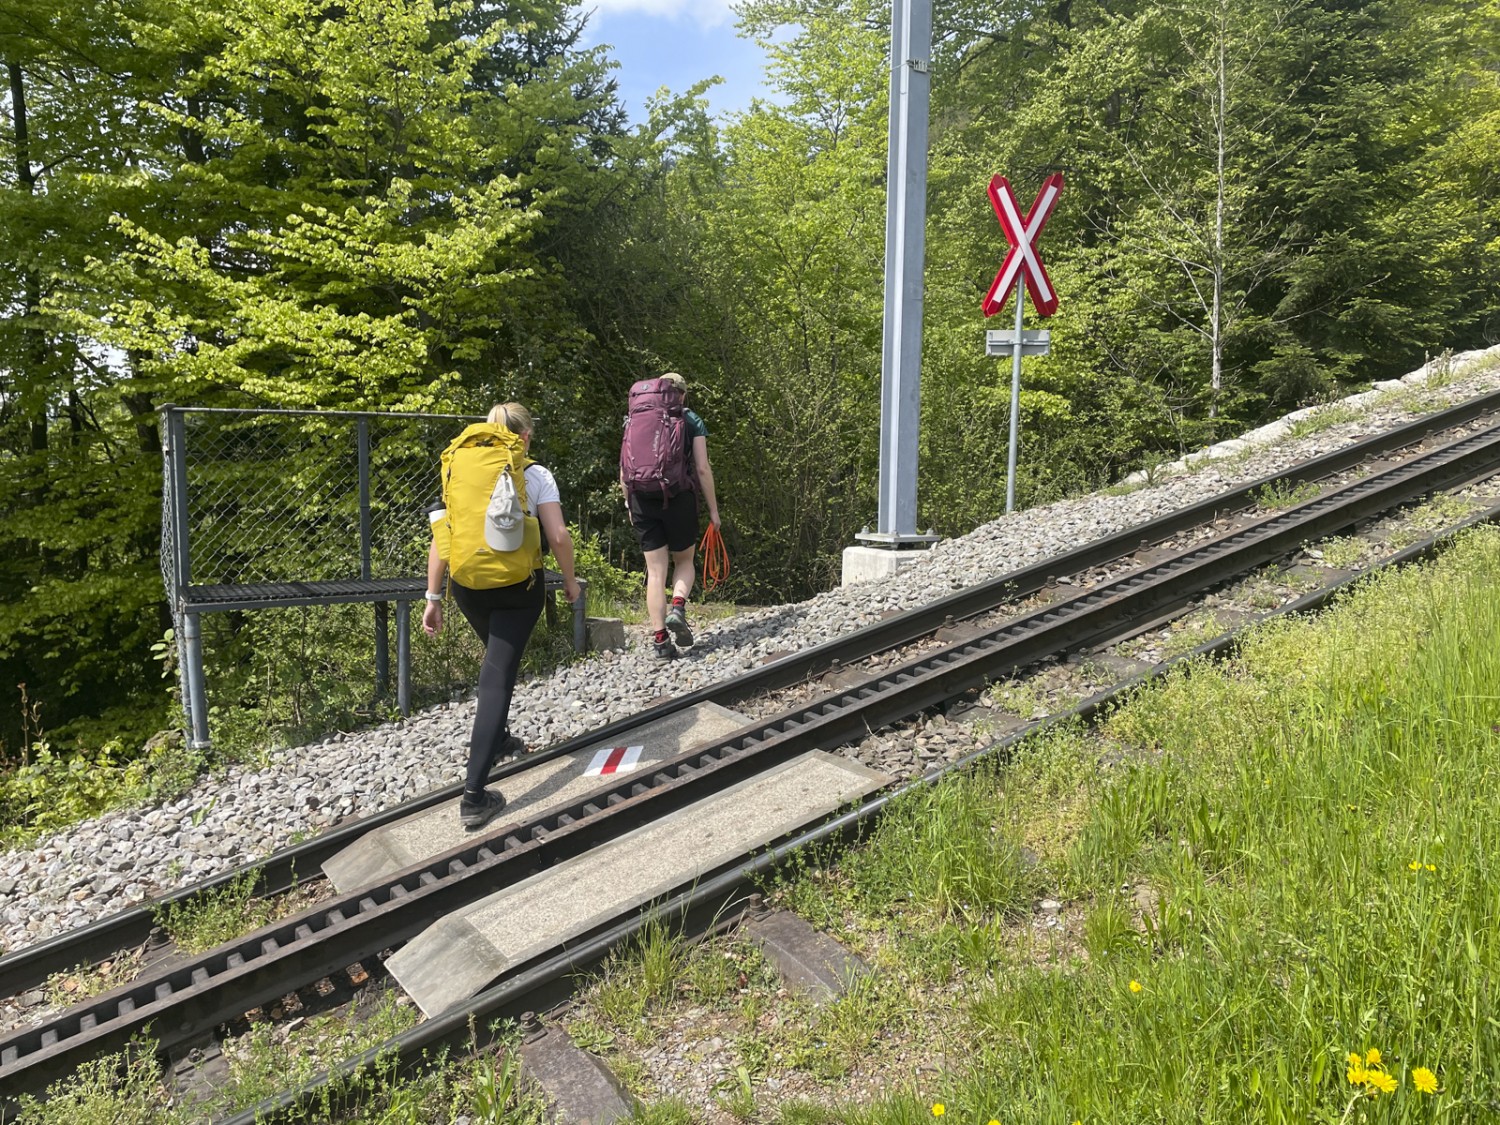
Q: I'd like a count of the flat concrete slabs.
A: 2